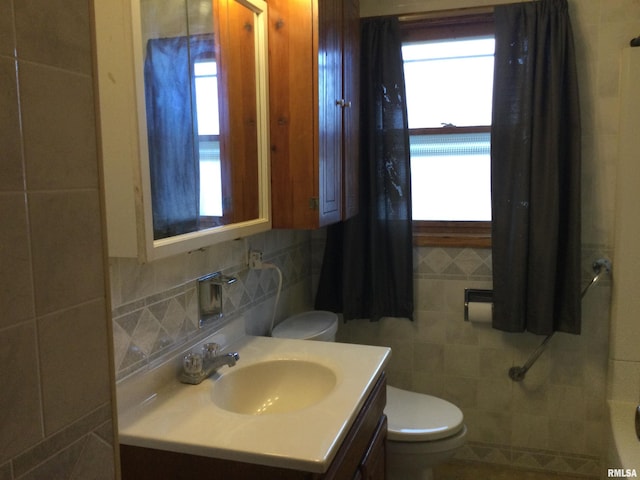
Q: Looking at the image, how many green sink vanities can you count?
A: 0